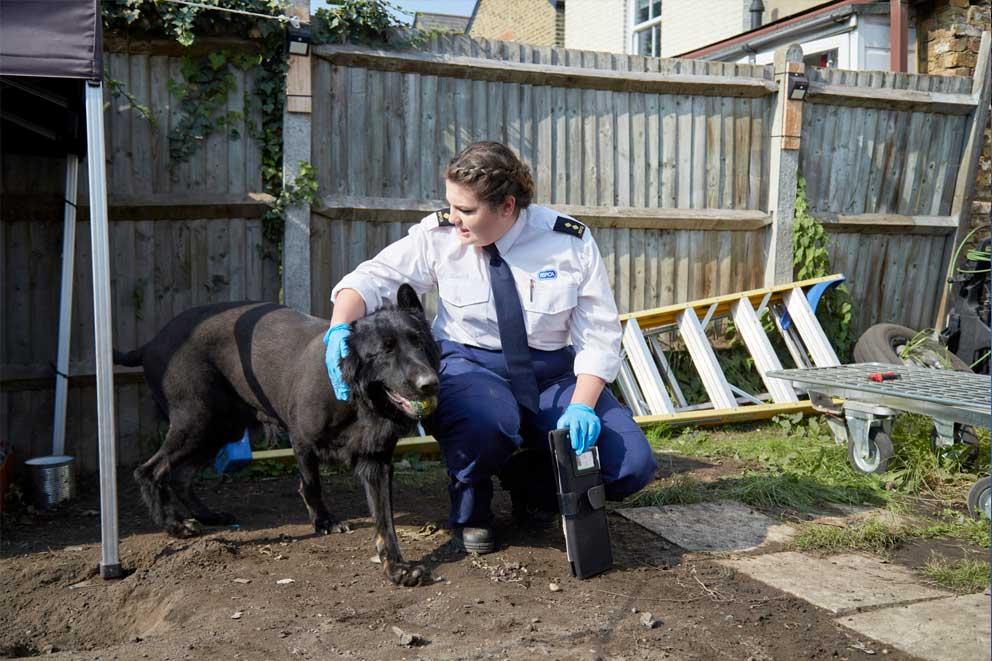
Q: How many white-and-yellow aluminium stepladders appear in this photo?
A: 1